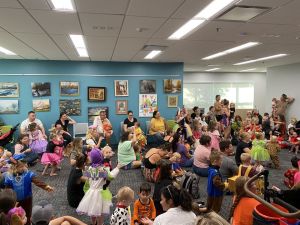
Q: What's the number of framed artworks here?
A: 14